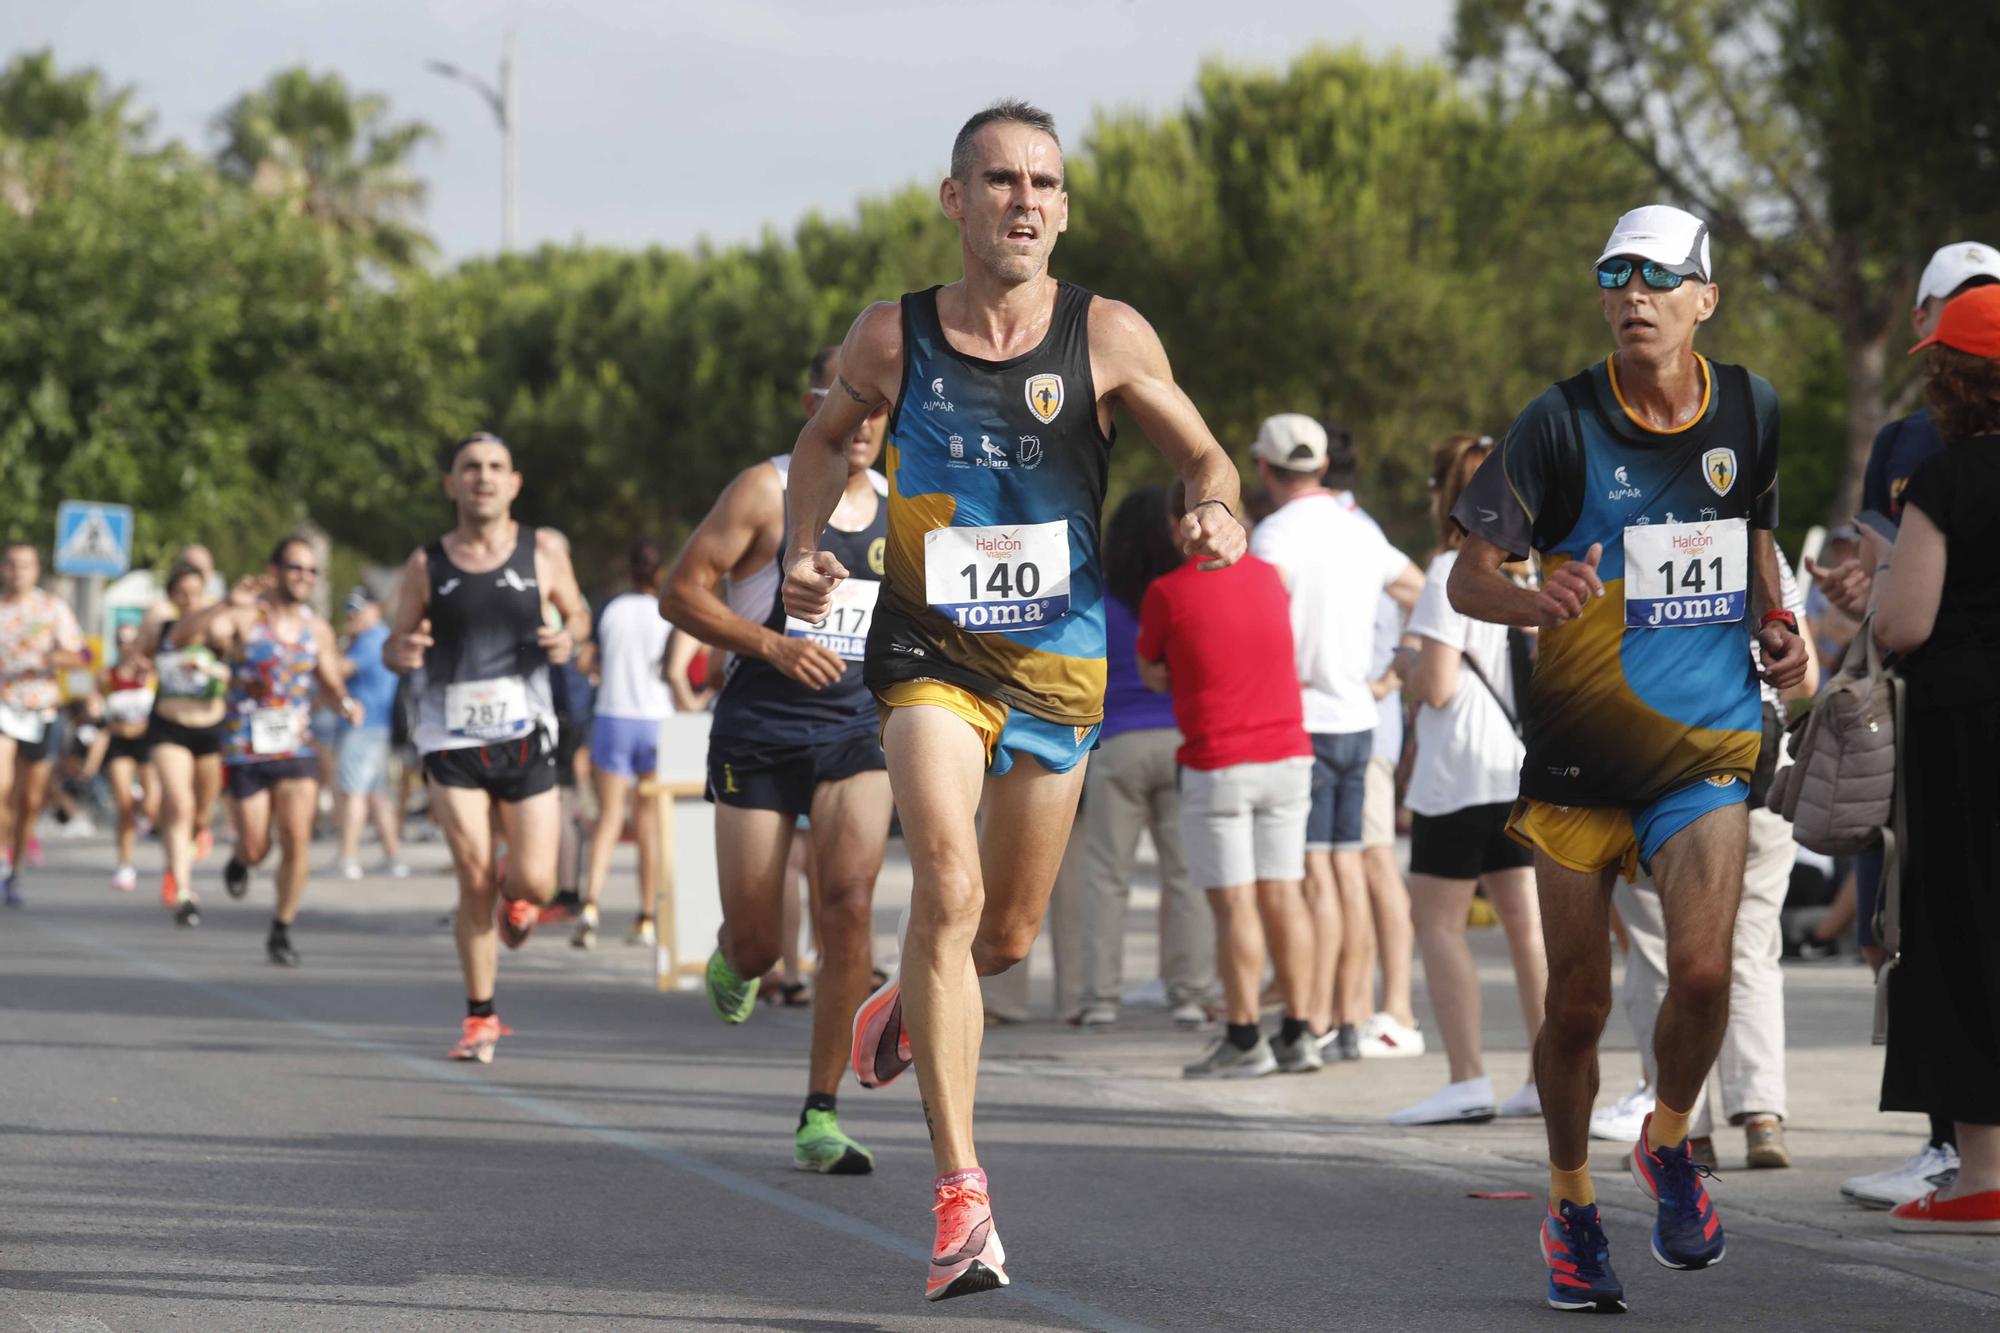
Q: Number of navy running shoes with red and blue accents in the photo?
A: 2